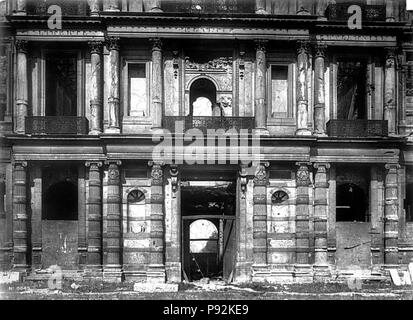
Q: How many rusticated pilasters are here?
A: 8